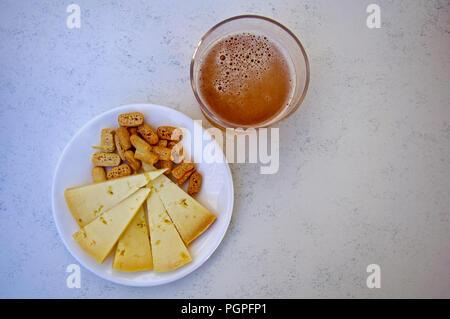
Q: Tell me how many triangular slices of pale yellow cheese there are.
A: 5